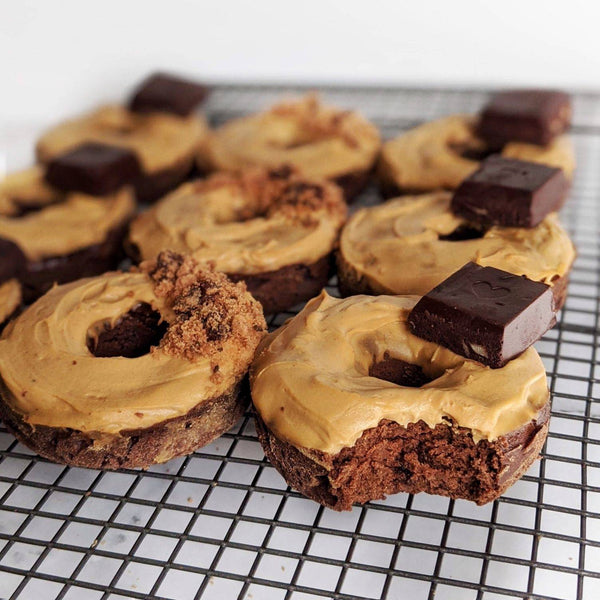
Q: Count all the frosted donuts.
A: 9